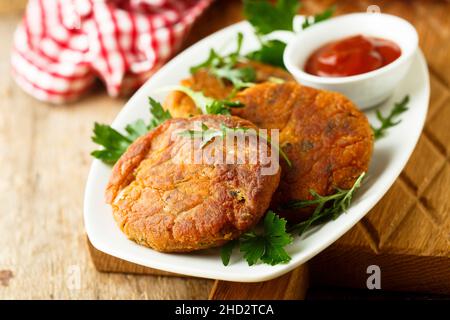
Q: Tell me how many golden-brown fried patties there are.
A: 3